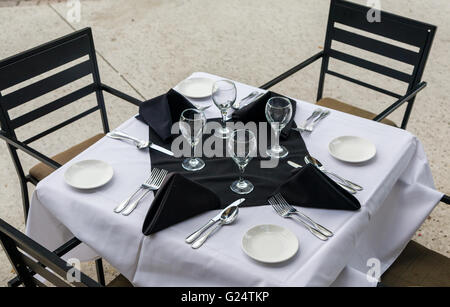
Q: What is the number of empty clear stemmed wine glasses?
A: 4